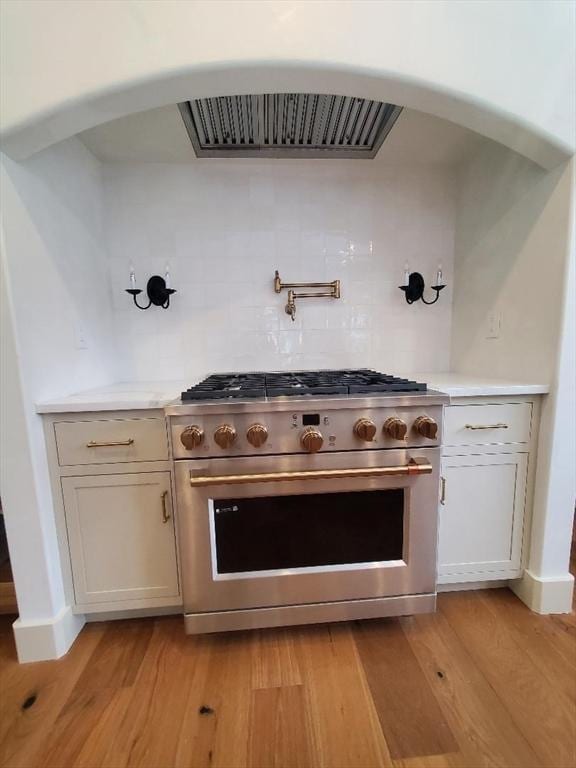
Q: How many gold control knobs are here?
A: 7